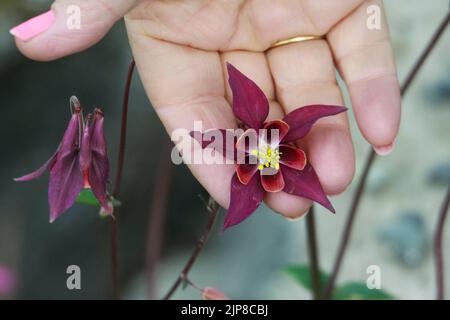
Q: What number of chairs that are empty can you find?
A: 0